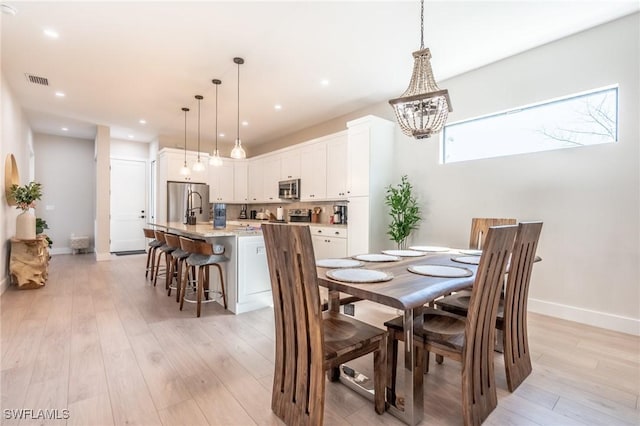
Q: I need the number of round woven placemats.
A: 8